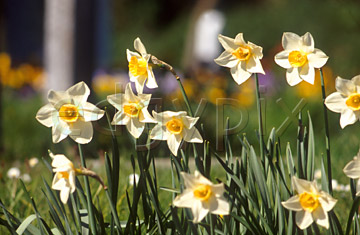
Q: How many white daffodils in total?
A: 11